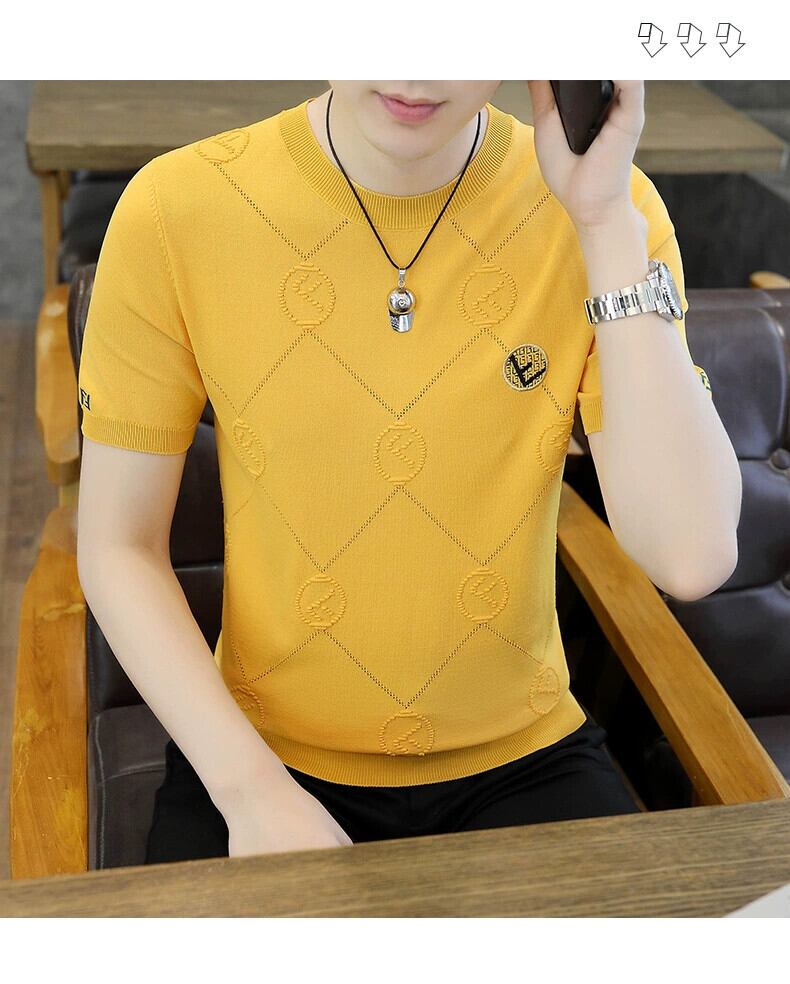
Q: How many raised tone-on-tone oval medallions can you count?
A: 11